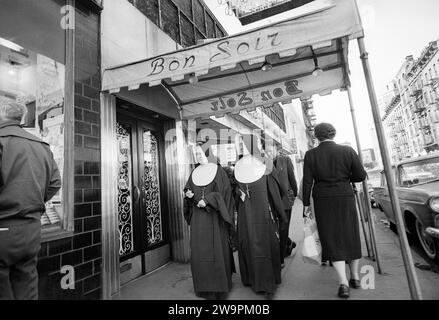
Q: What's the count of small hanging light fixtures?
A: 3